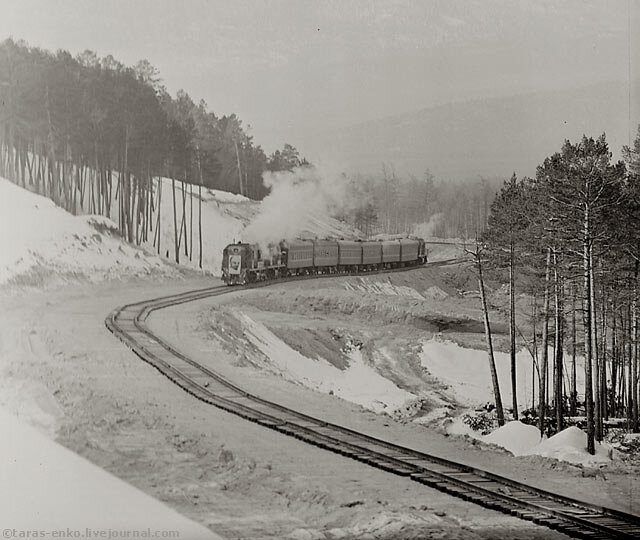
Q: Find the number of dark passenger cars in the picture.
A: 6